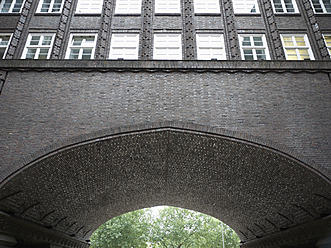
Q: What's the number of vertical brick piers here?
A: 8